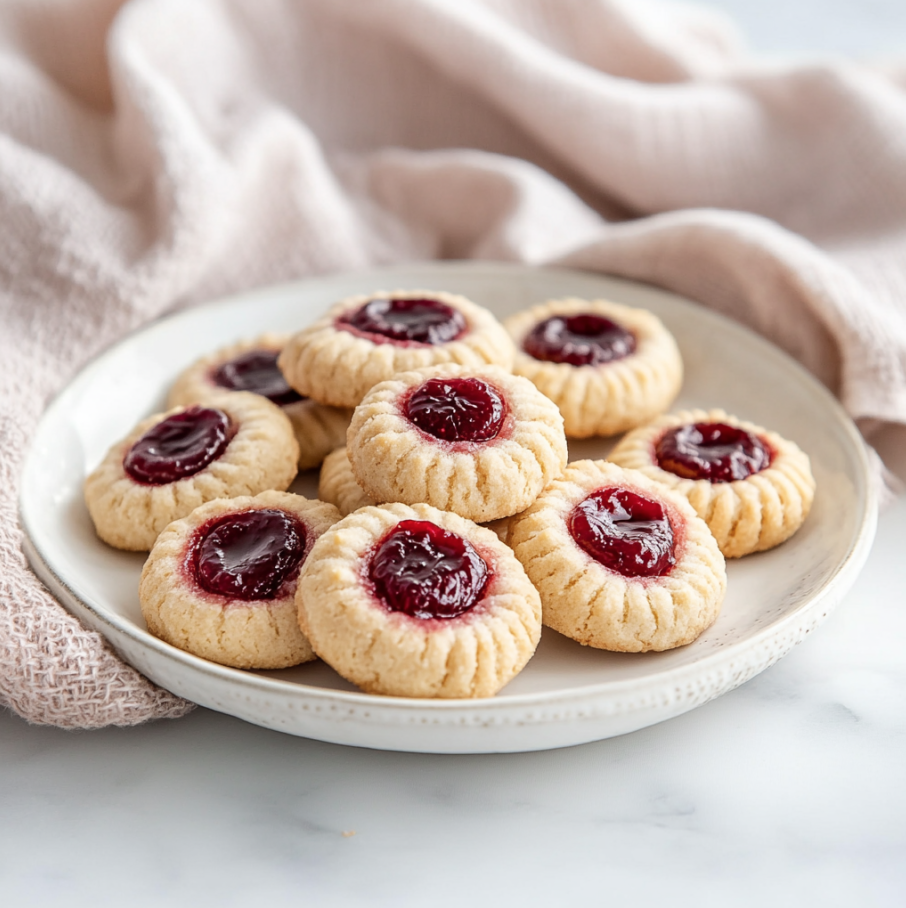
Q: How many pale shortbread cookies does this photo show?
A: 10